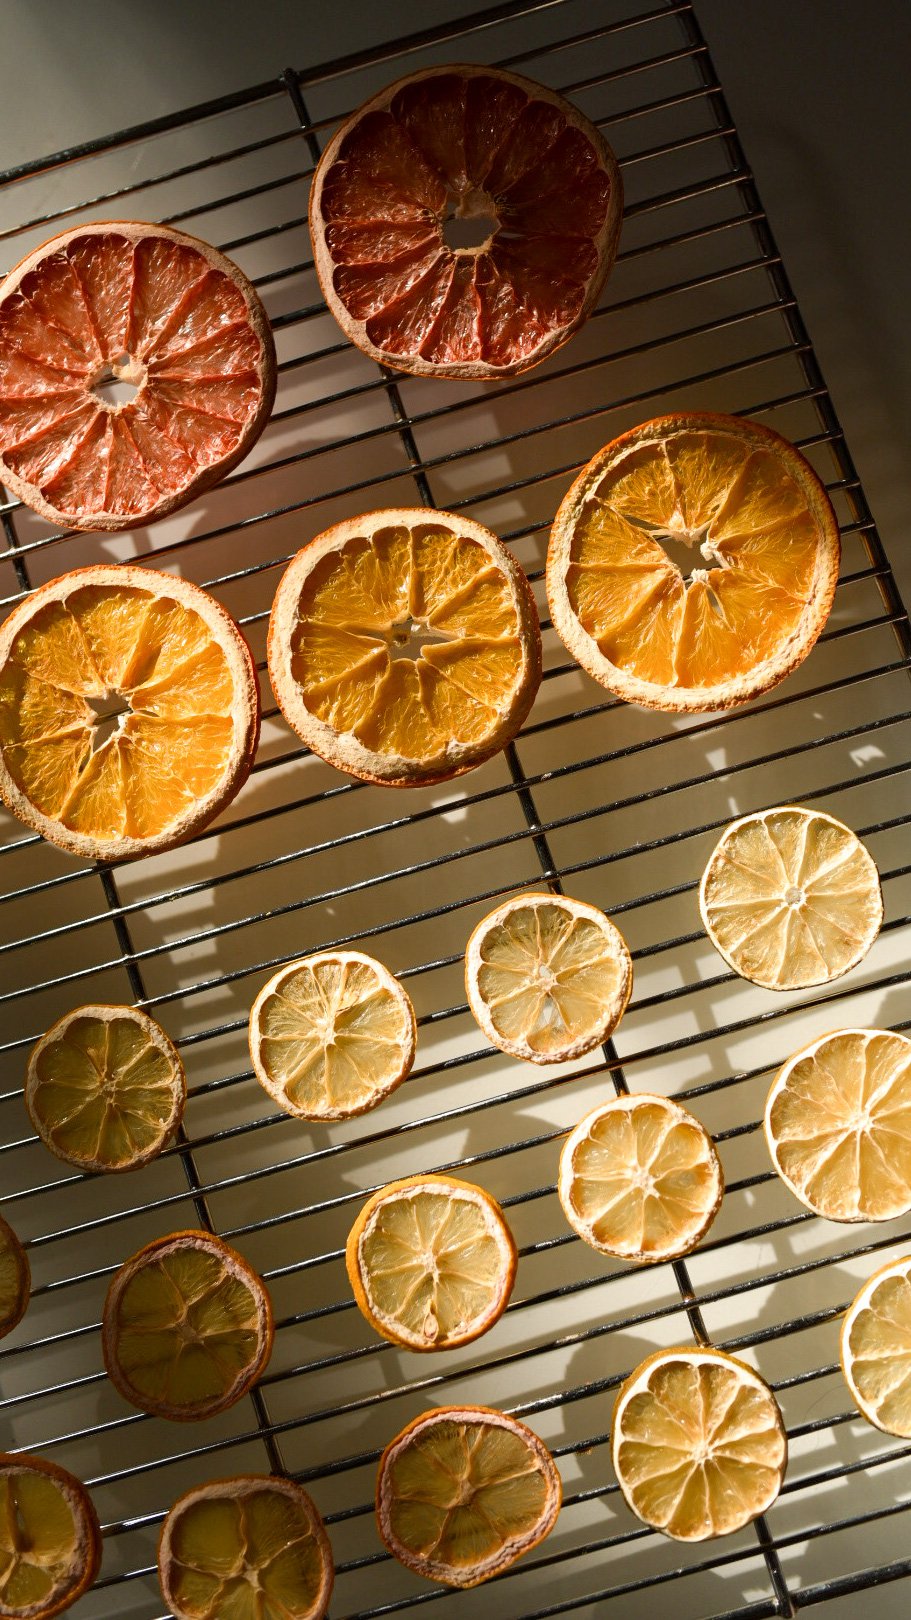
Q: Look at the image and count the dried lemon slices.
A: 14